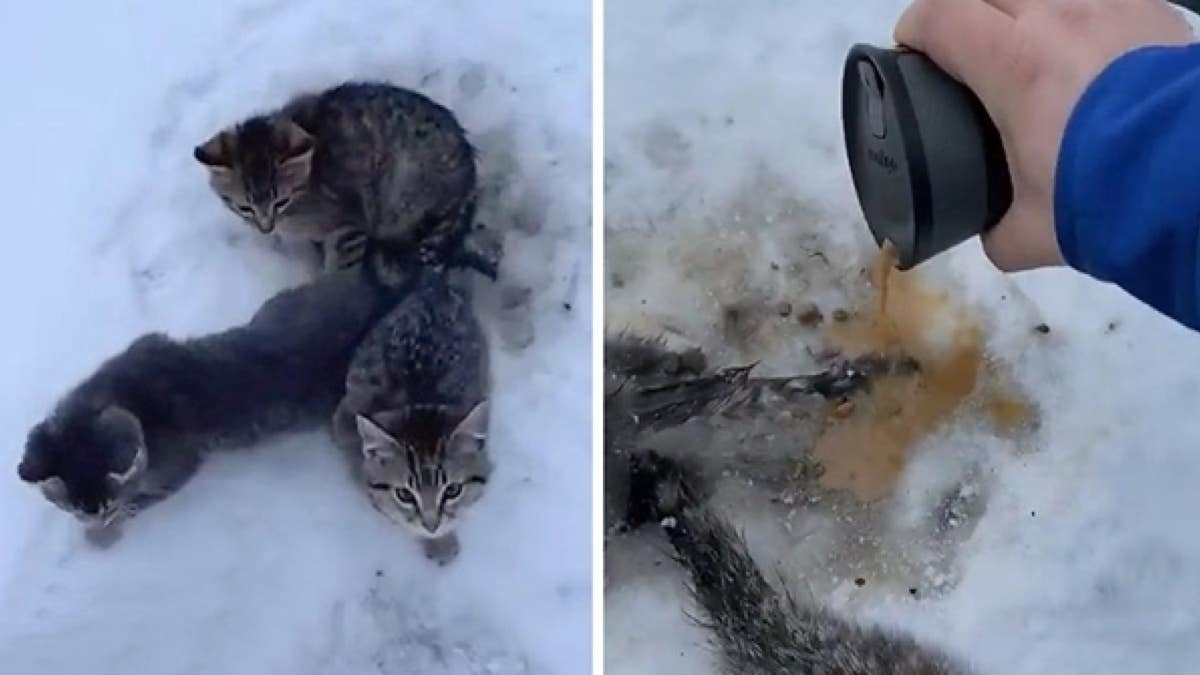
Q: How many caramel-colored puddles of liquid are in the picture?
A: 1